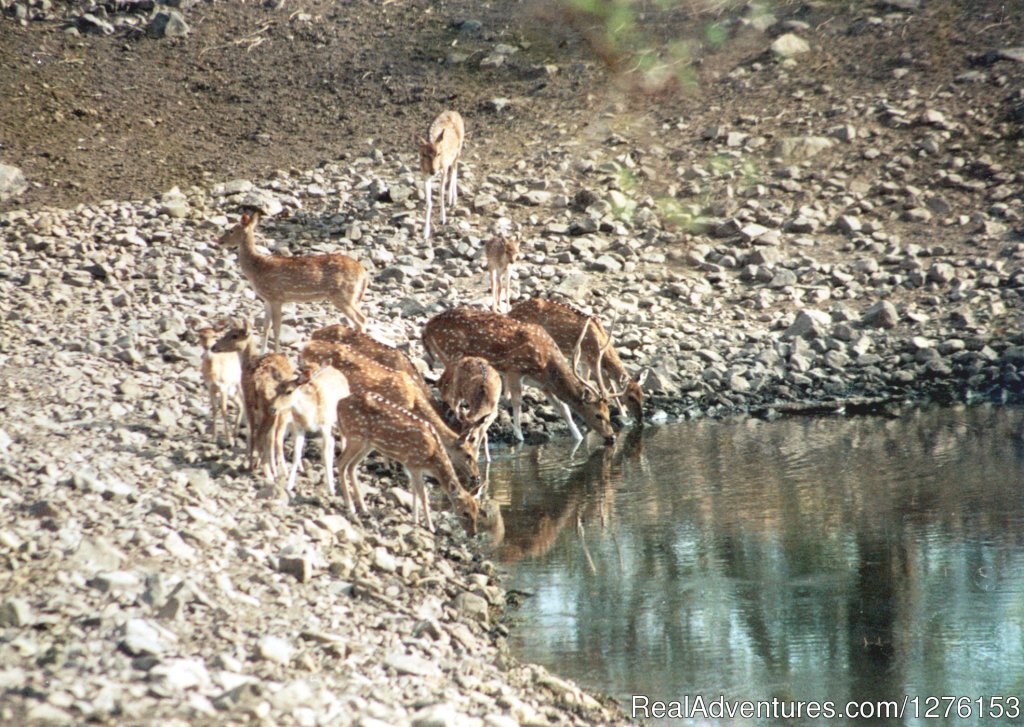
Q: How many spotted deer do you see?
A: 12